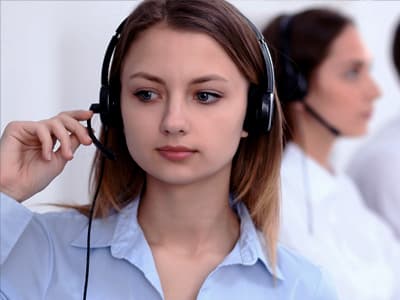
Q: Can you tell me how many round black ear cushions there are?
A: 3